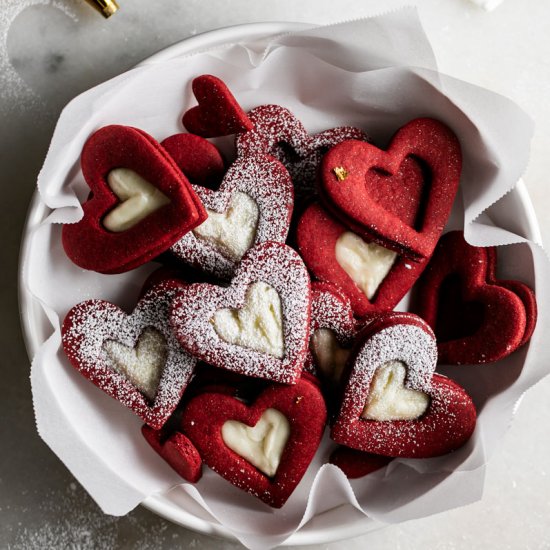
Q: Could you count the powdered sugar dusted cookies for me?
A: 6